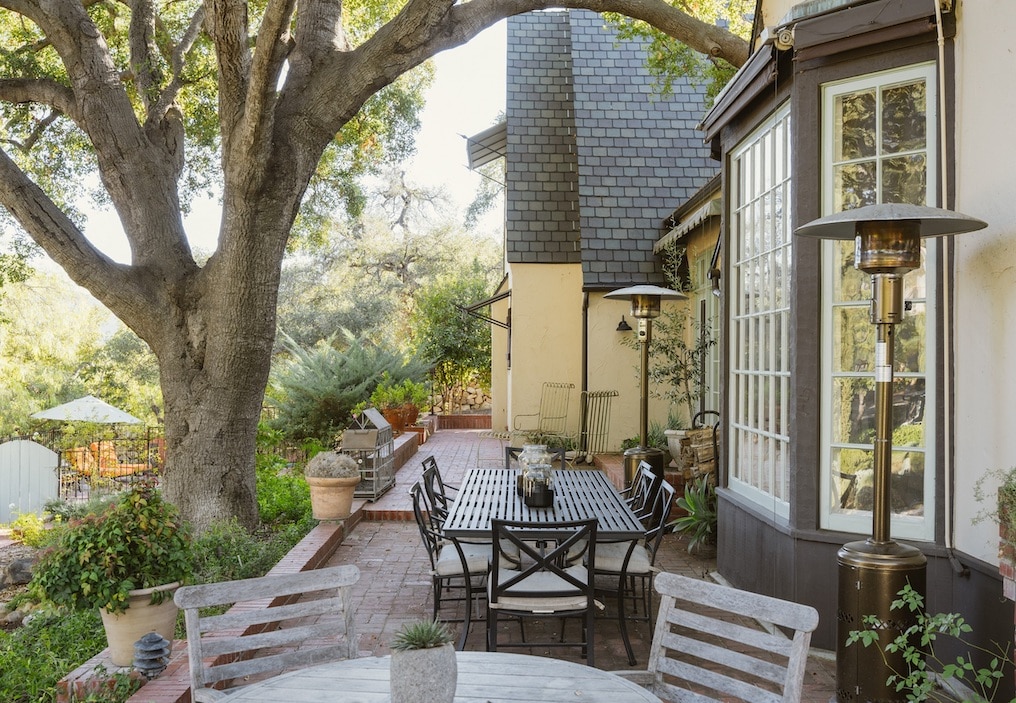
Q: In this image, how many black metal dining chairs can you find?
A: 8